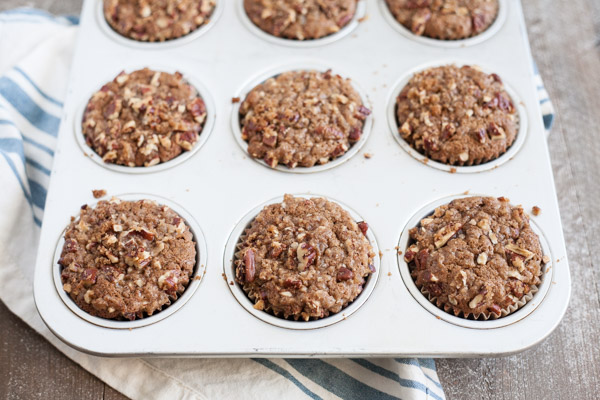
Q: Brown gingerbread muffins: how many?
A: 9